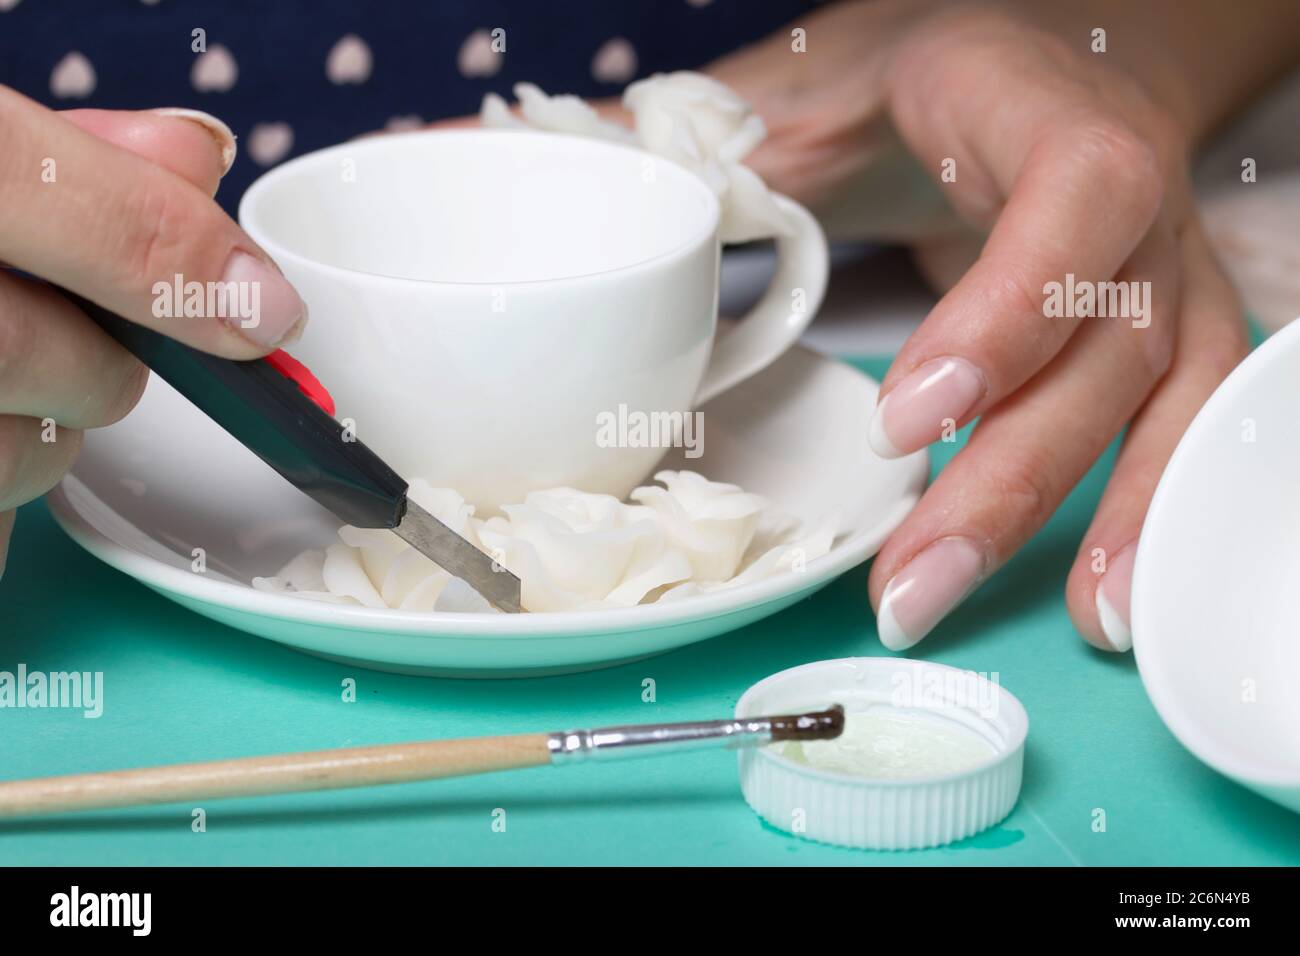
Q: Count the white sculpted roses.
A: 4